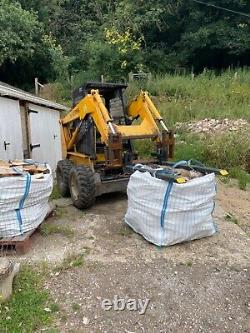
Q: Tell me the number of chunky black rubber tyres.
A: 2